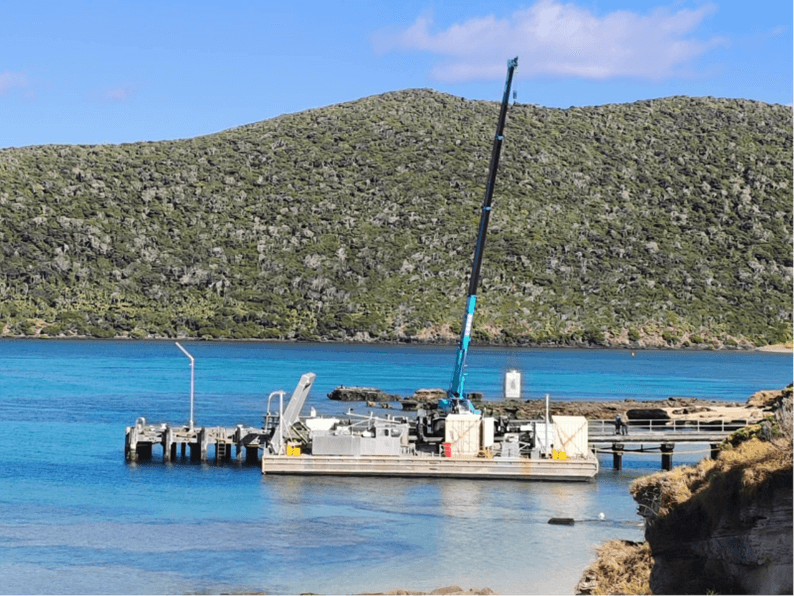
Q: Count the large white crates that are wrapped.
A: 2